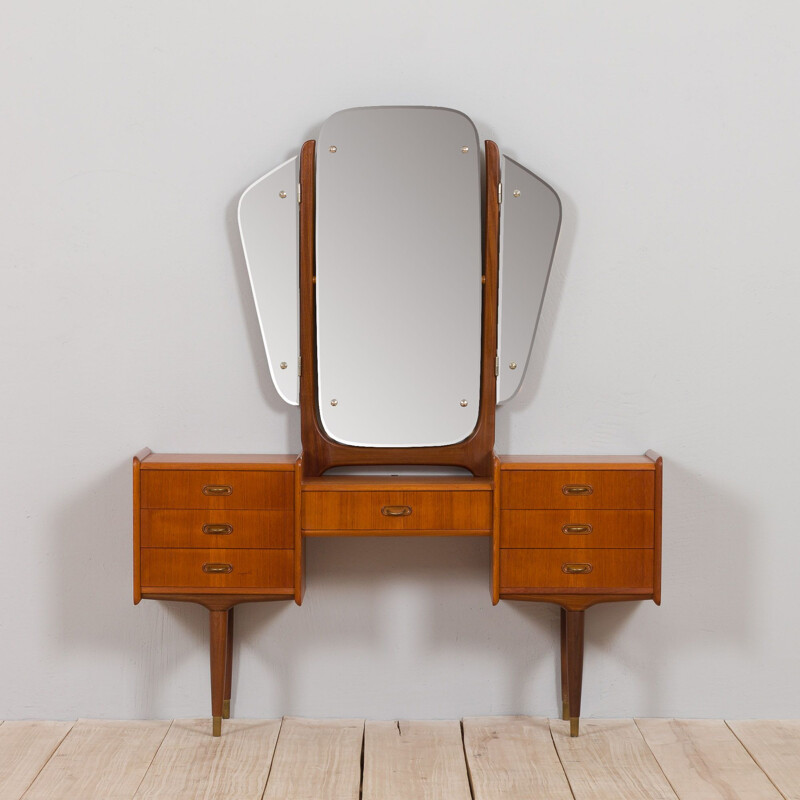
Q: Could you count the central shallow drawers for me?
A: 1